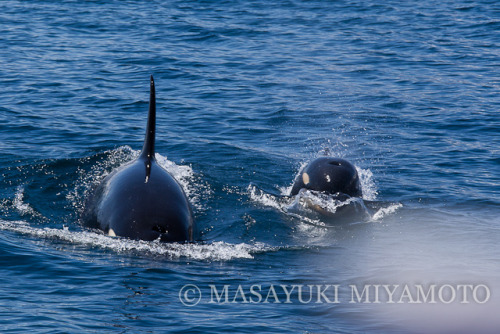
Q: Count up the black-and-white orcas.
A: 2